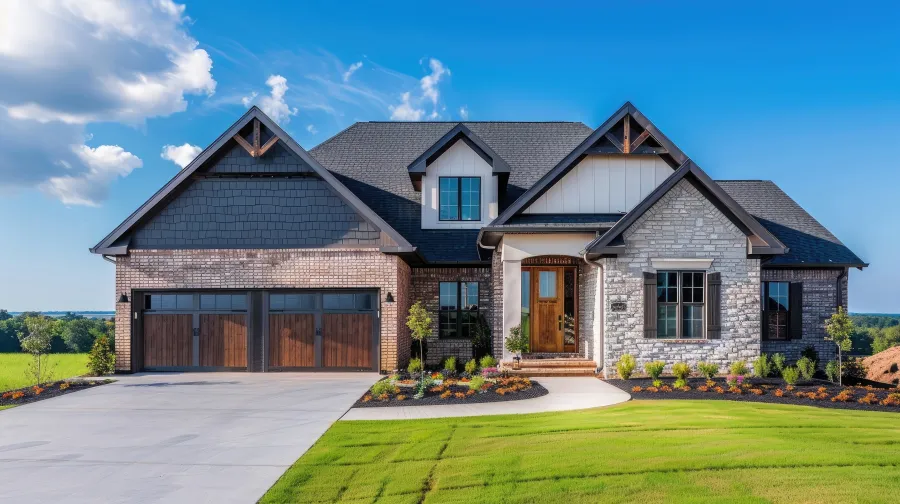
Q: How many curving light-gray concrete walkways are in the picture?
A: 1